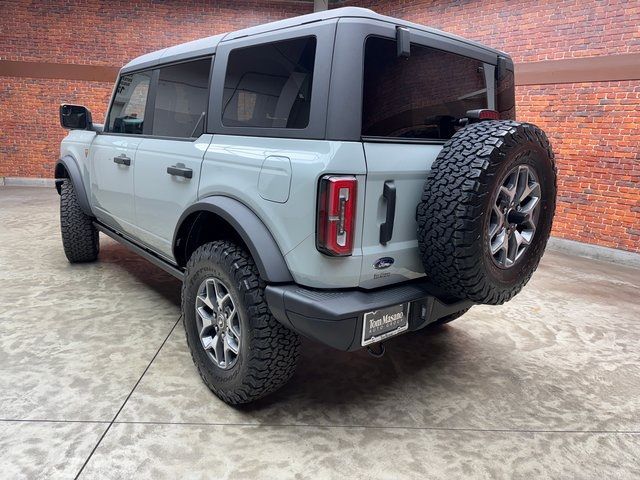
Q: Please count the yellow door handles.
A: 0